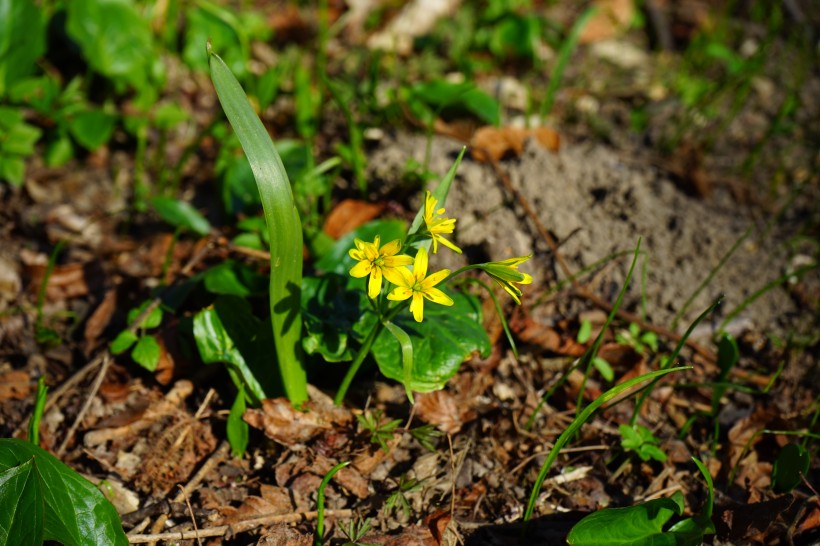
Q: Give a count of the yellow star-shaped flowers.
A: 4